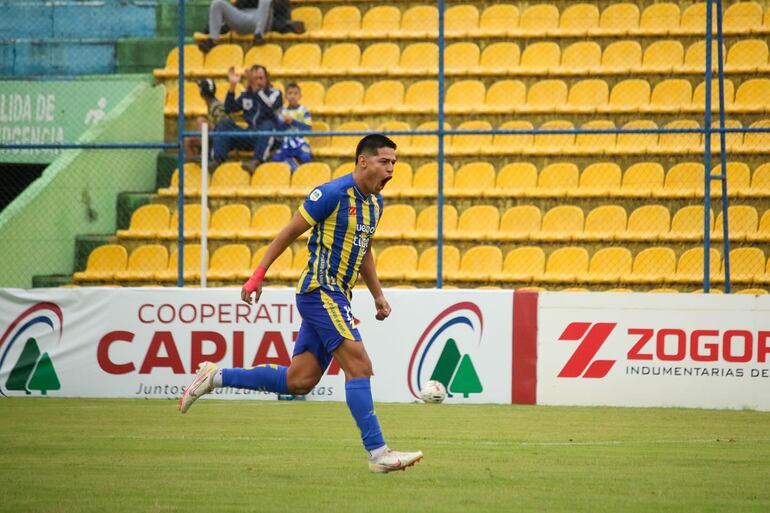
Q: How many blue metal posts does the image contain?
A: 4